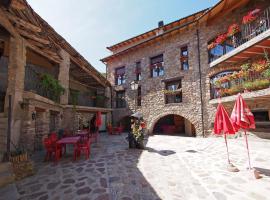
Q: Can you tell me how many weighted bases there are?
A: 2